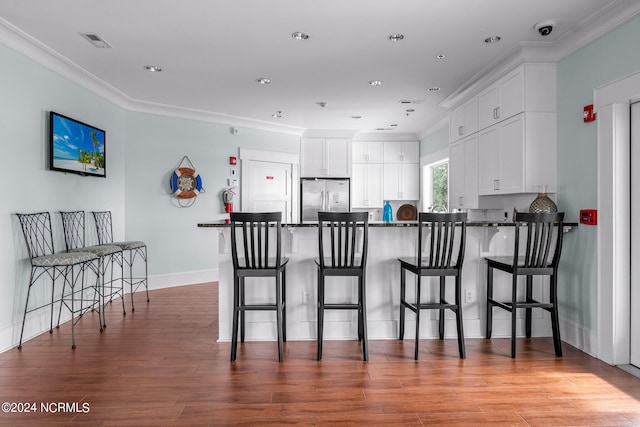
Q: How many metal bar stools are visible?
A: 3